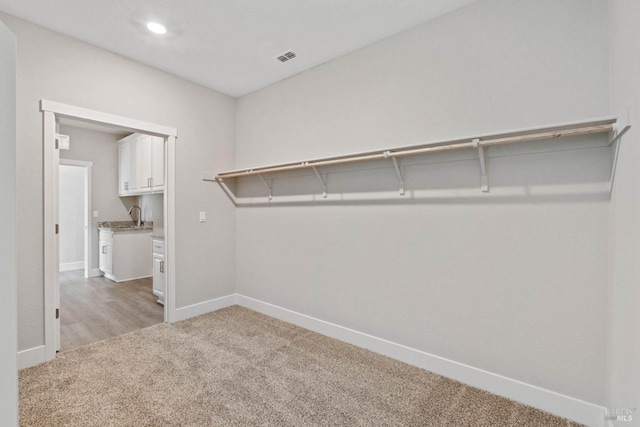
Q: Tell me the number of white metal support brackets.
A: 4